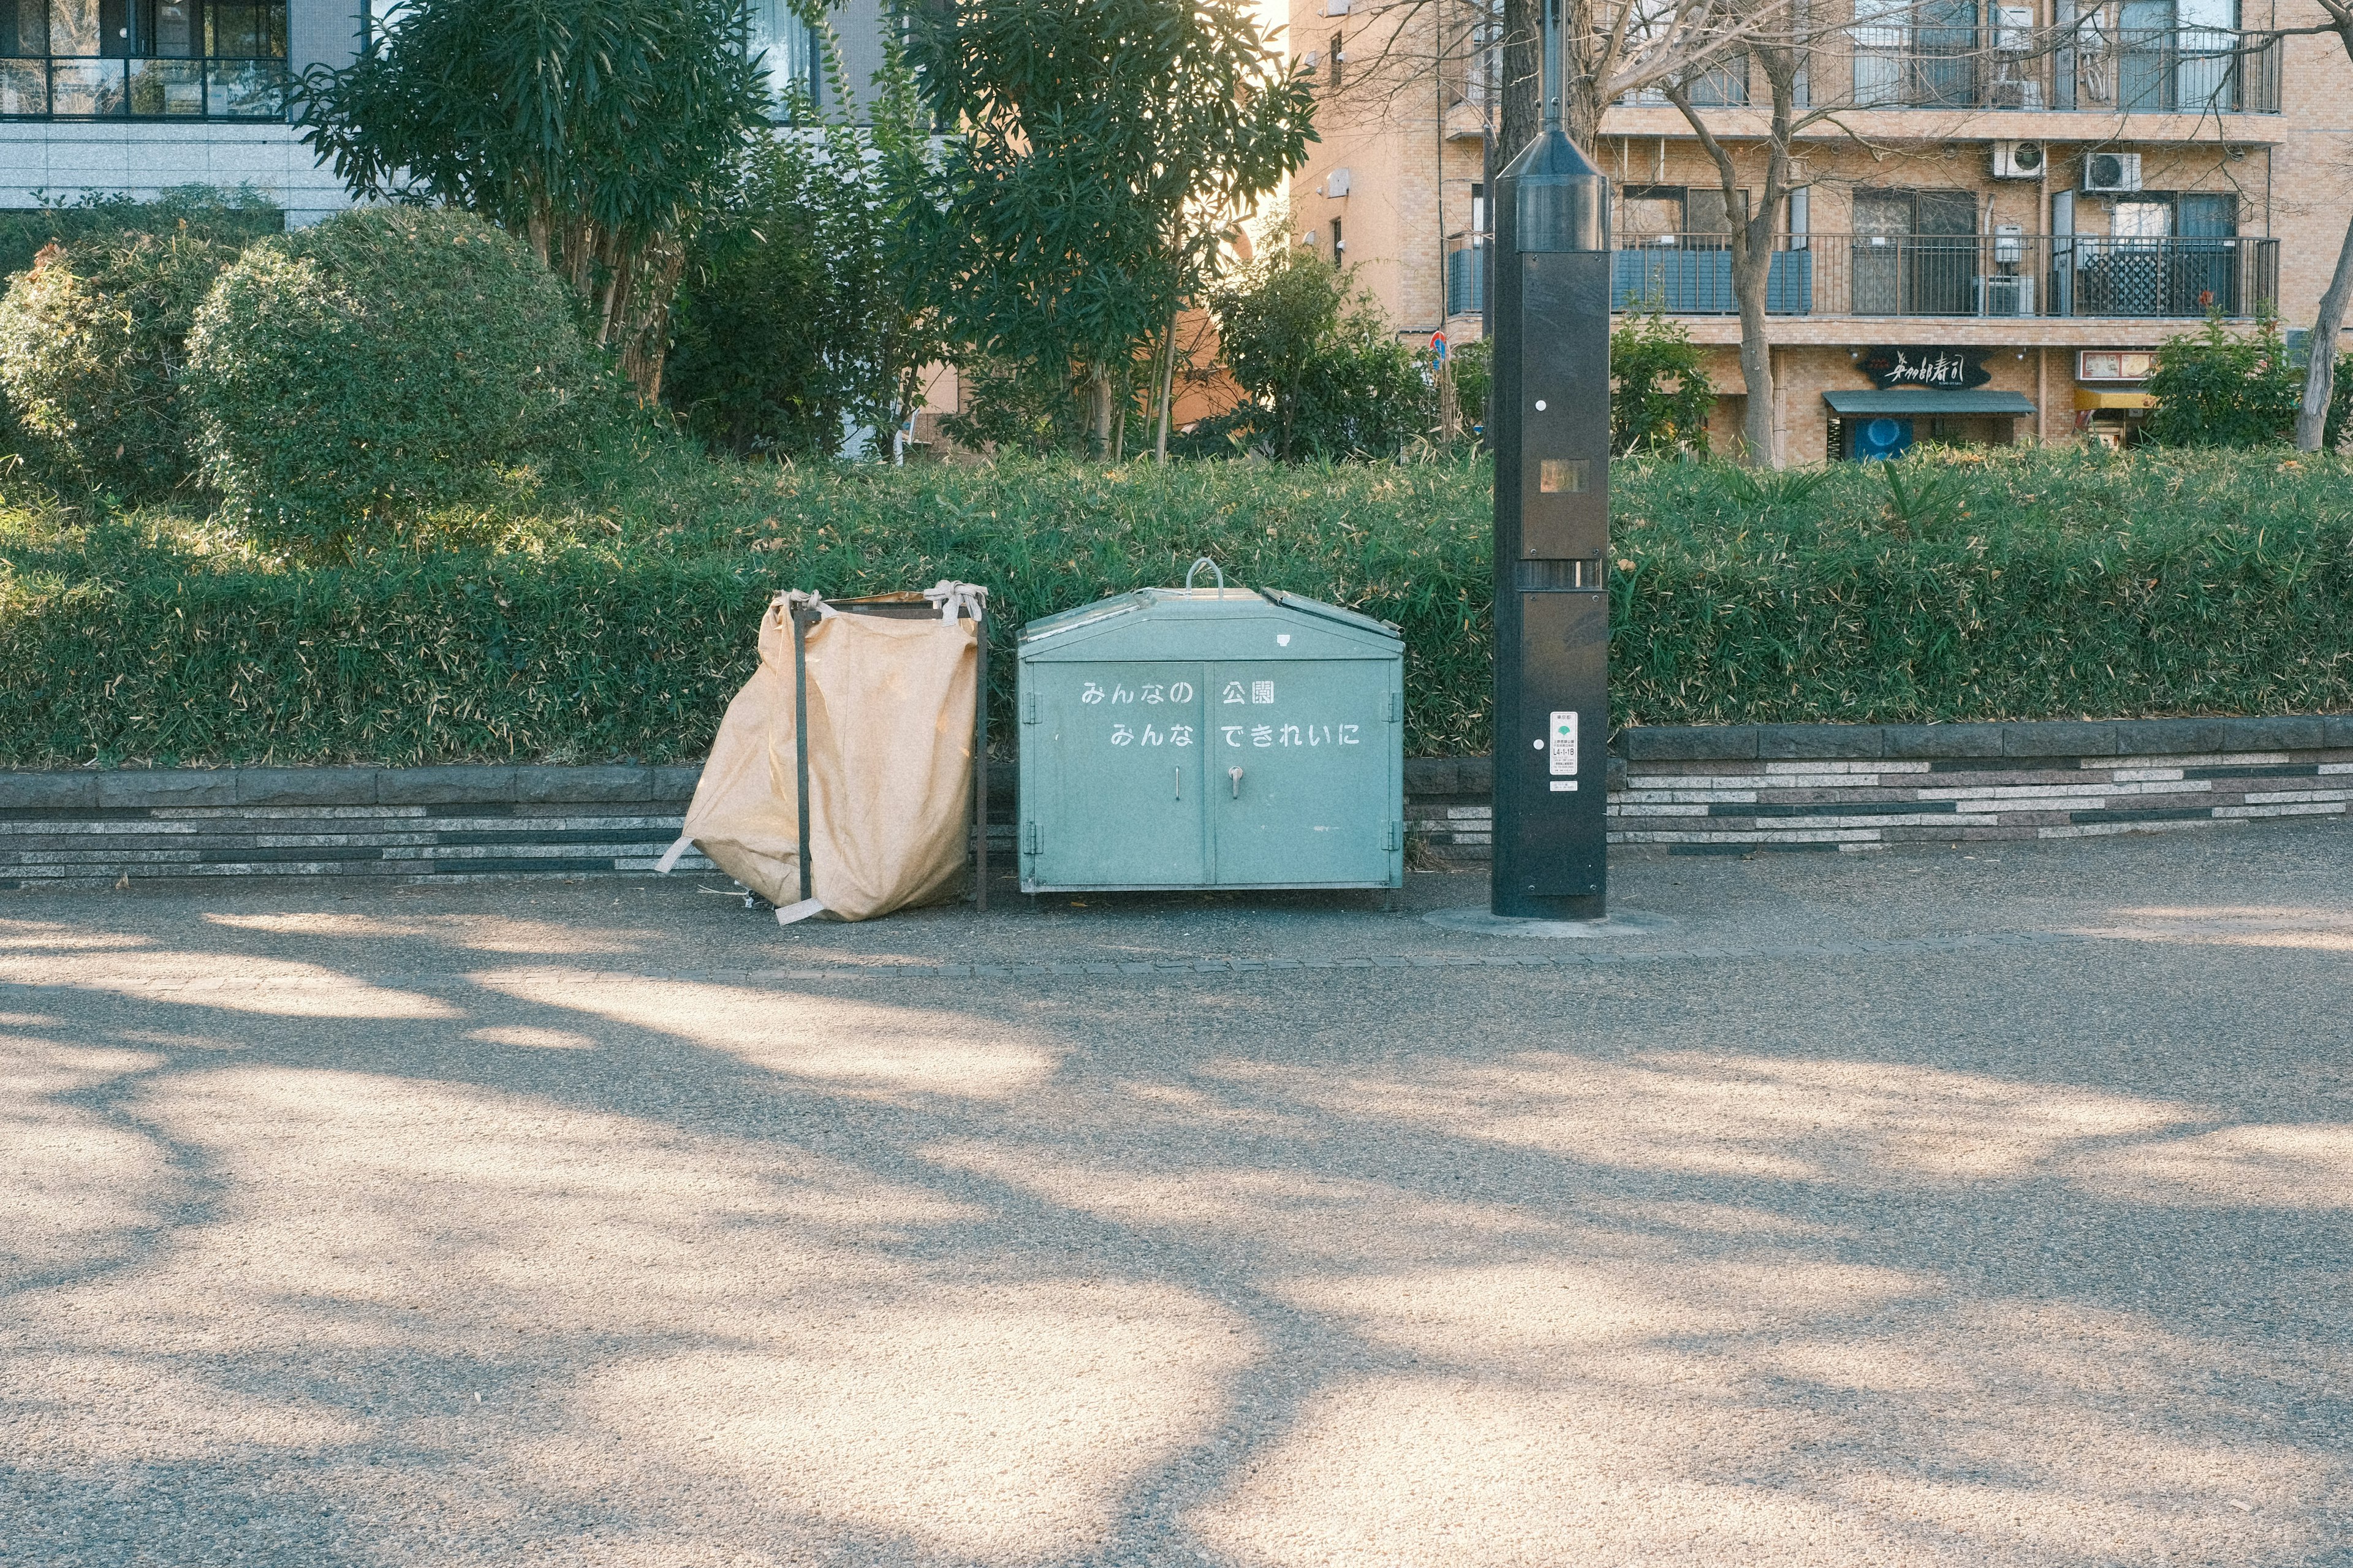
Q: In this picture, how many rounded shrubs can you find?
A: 2